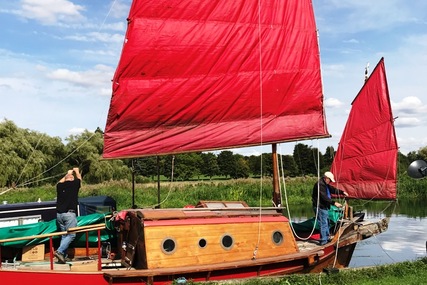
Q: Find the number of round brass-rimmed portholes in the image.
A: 4